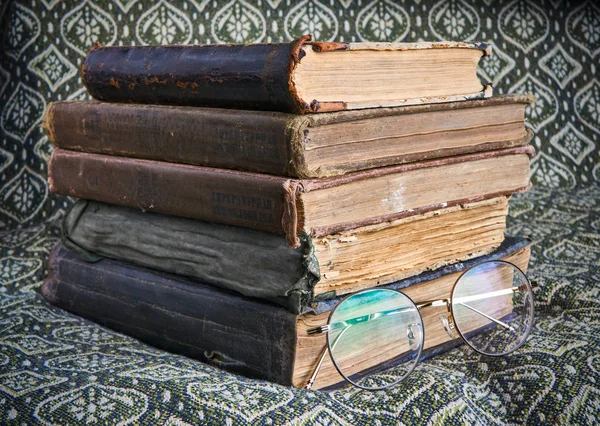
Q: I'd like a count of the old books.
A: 5